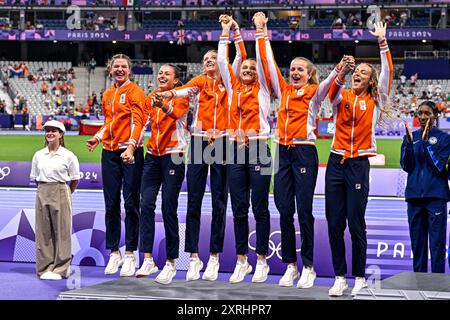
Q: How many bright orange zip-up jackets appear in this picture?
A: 6